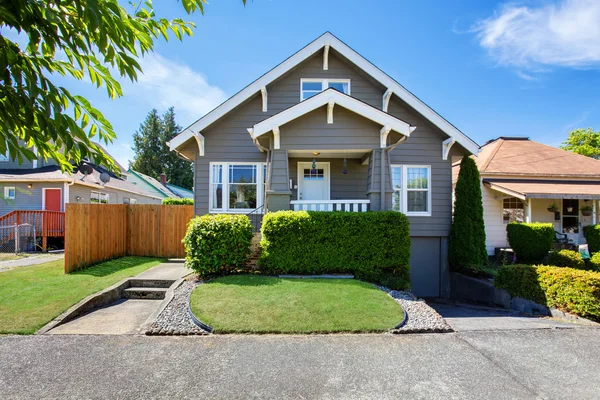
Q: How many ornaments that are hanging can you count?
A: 2